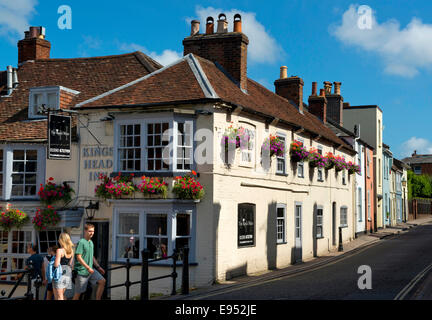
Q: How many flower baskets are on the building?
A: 13